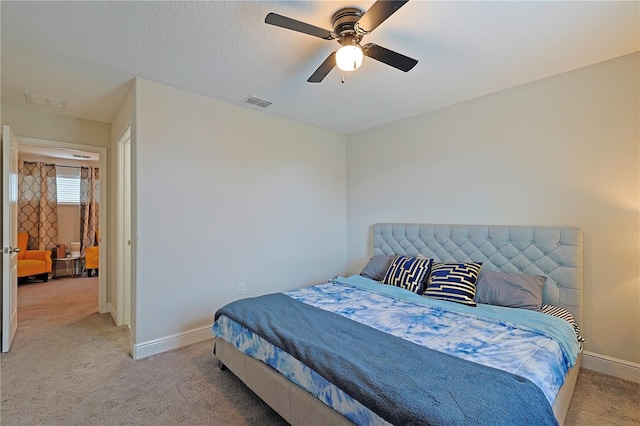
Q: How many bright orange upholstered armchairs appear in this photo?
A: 2